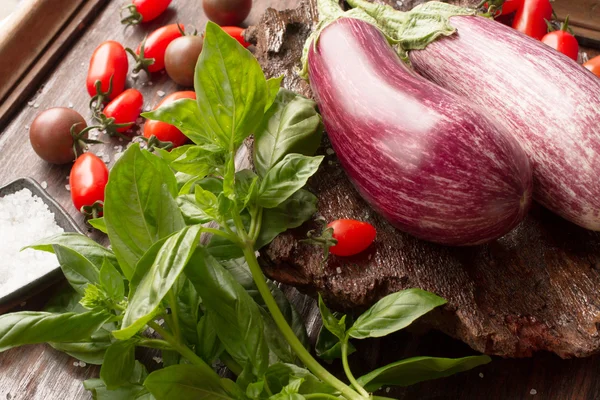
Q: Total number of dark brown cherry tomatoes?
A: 3